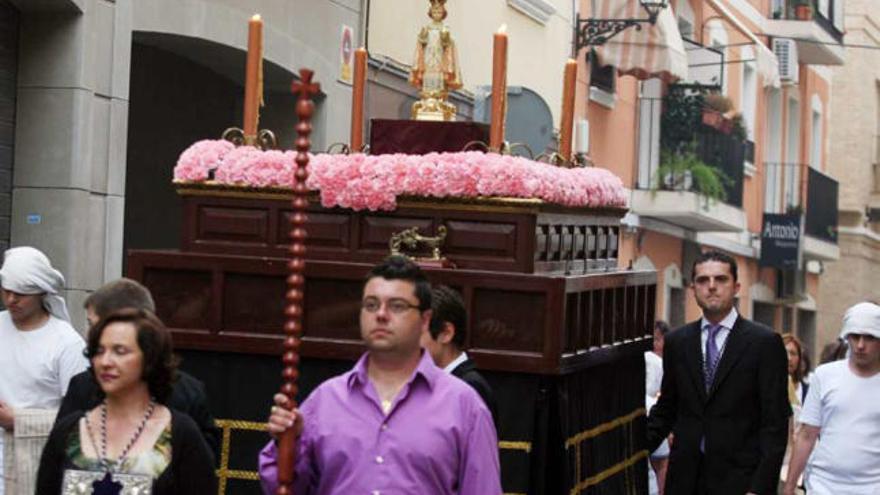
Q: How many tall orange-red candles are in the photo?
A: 4